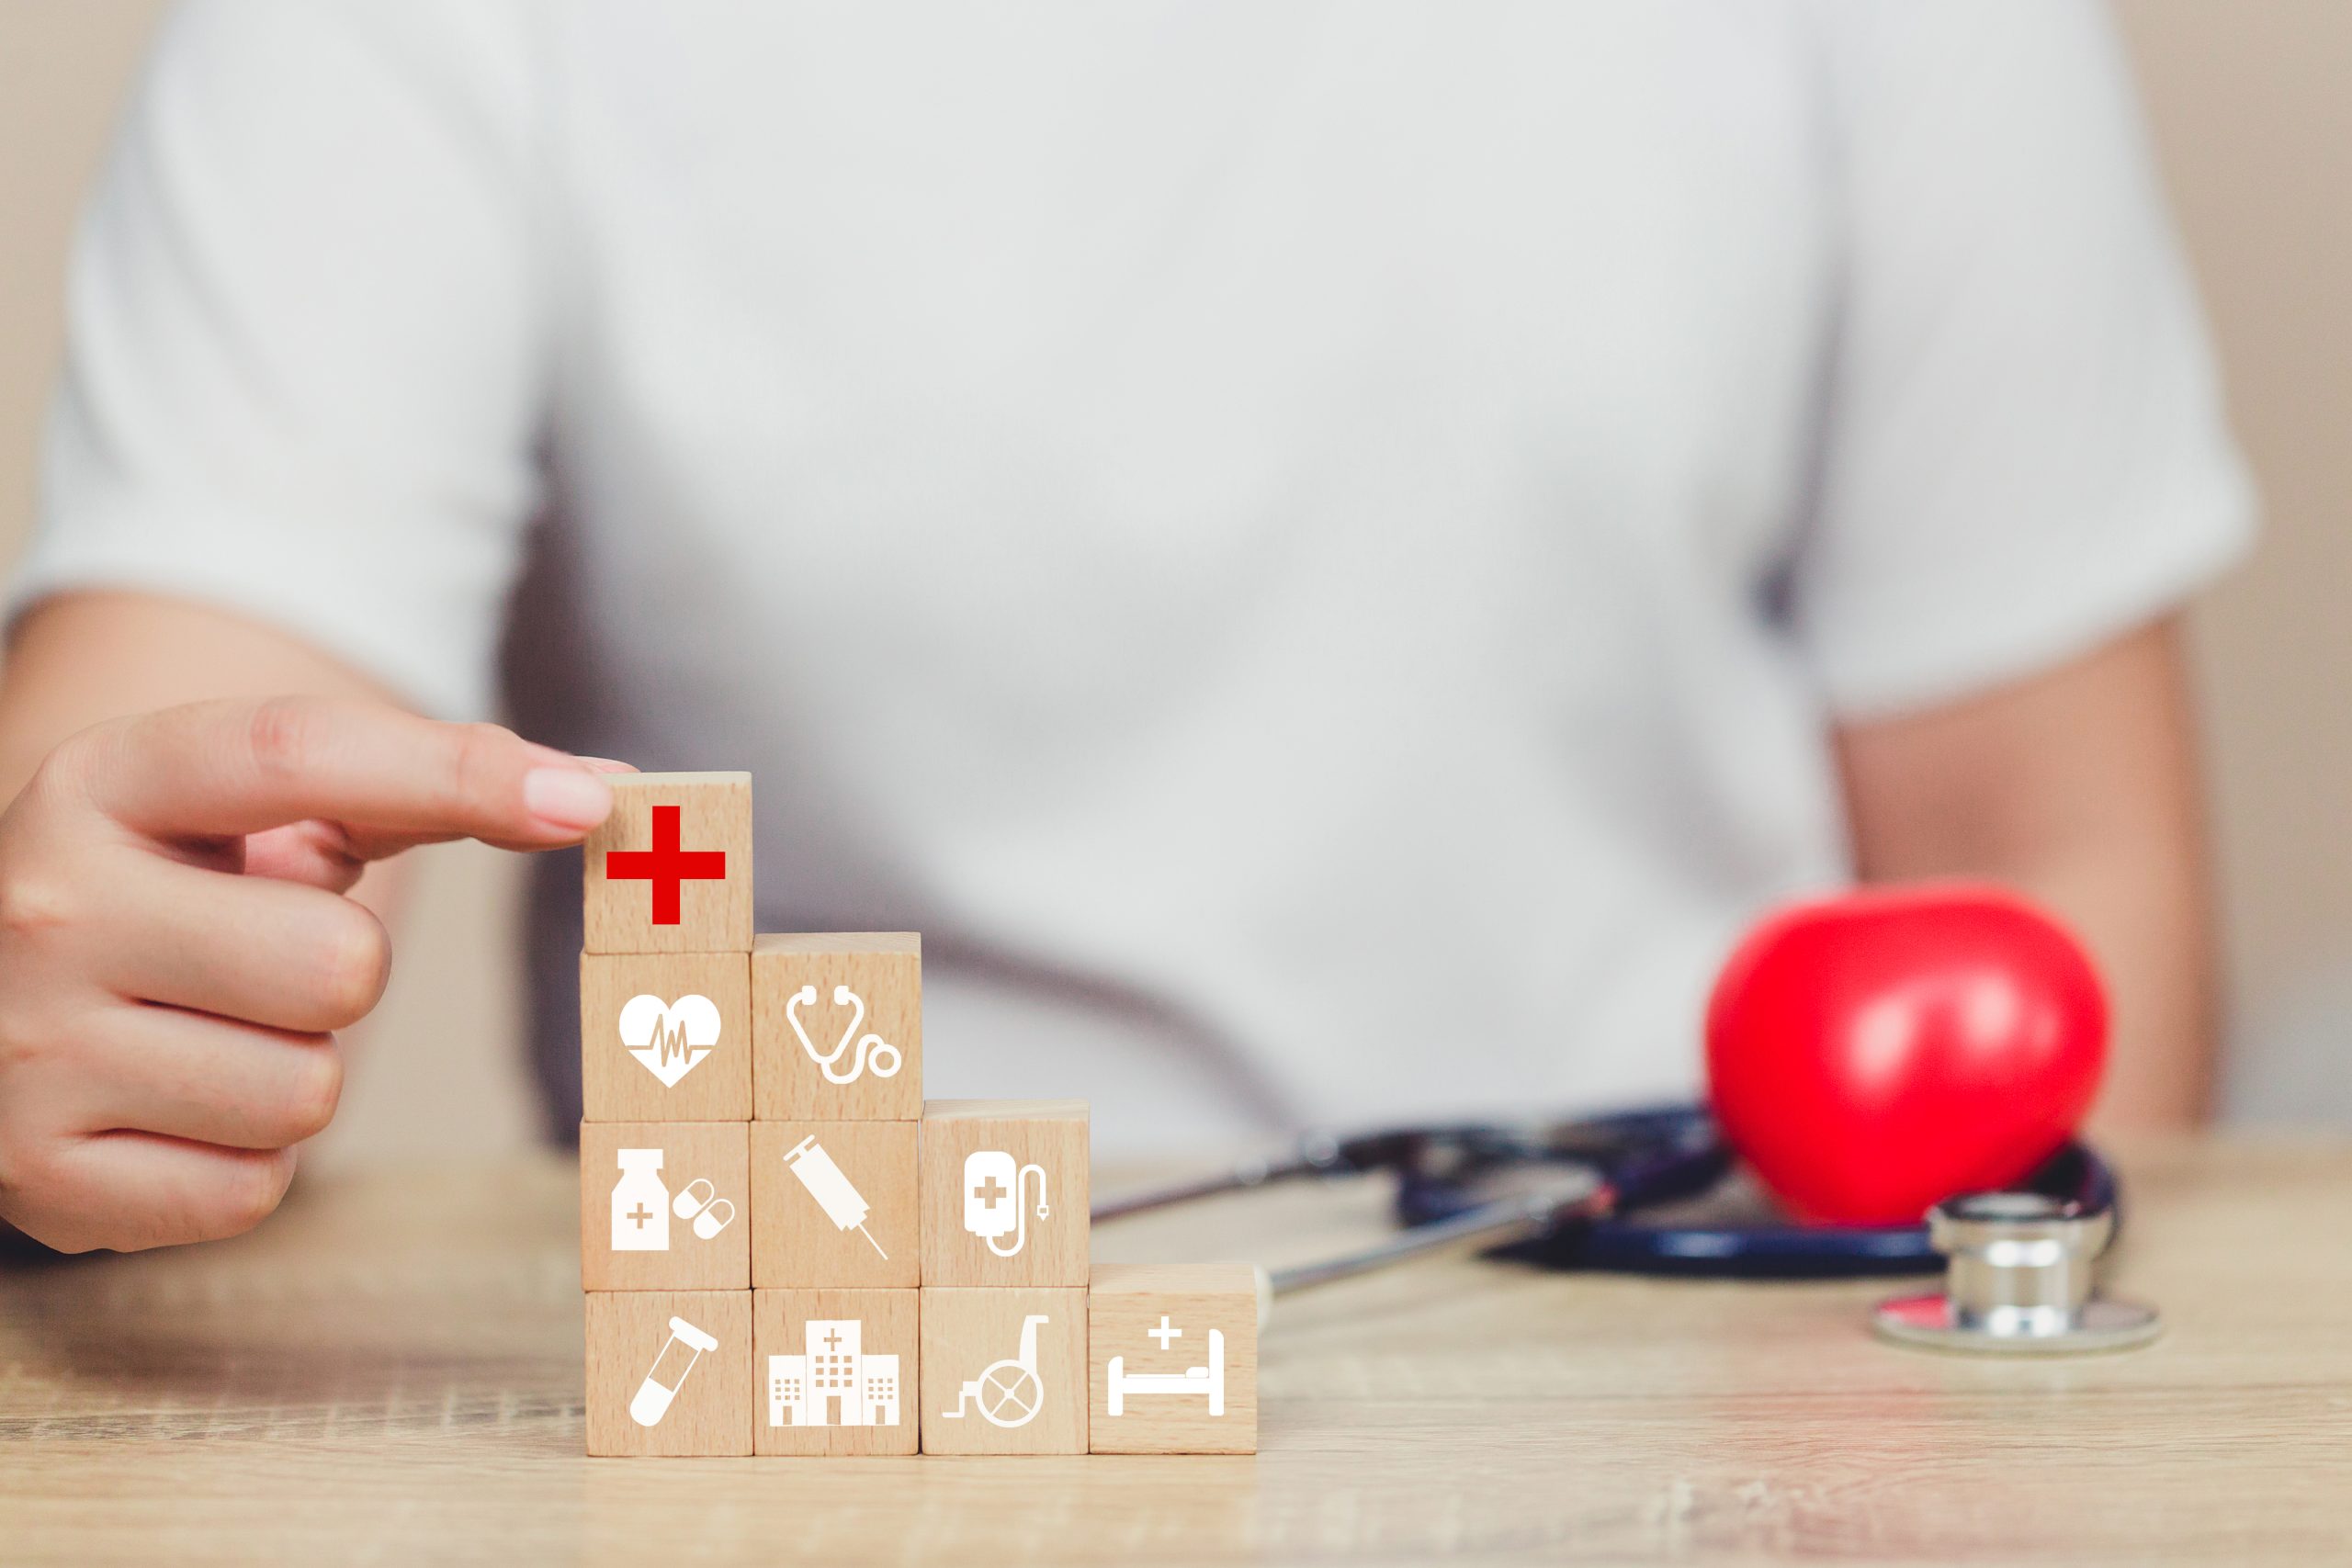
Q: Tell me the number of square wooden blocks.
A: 10